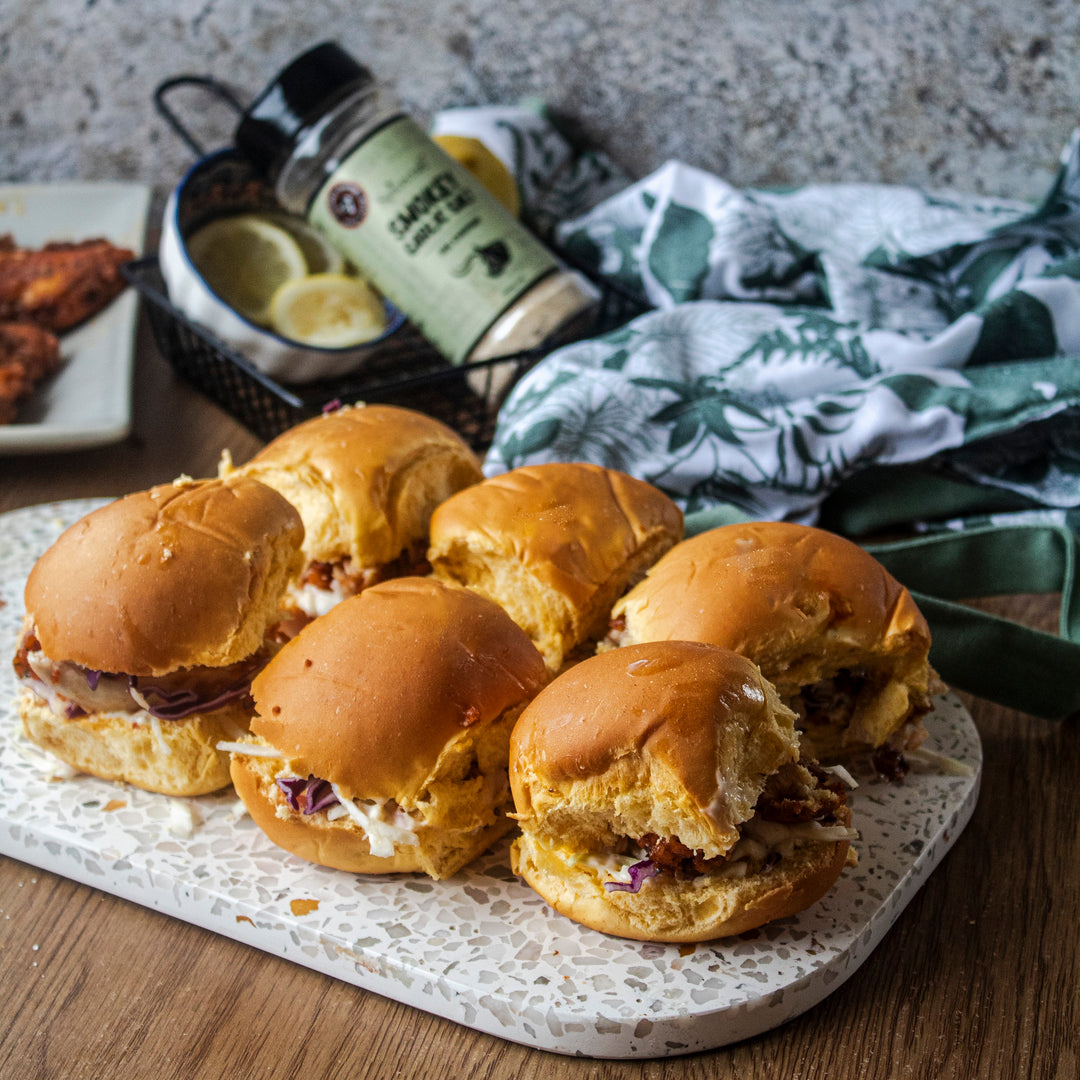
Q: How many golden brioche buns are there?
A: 6